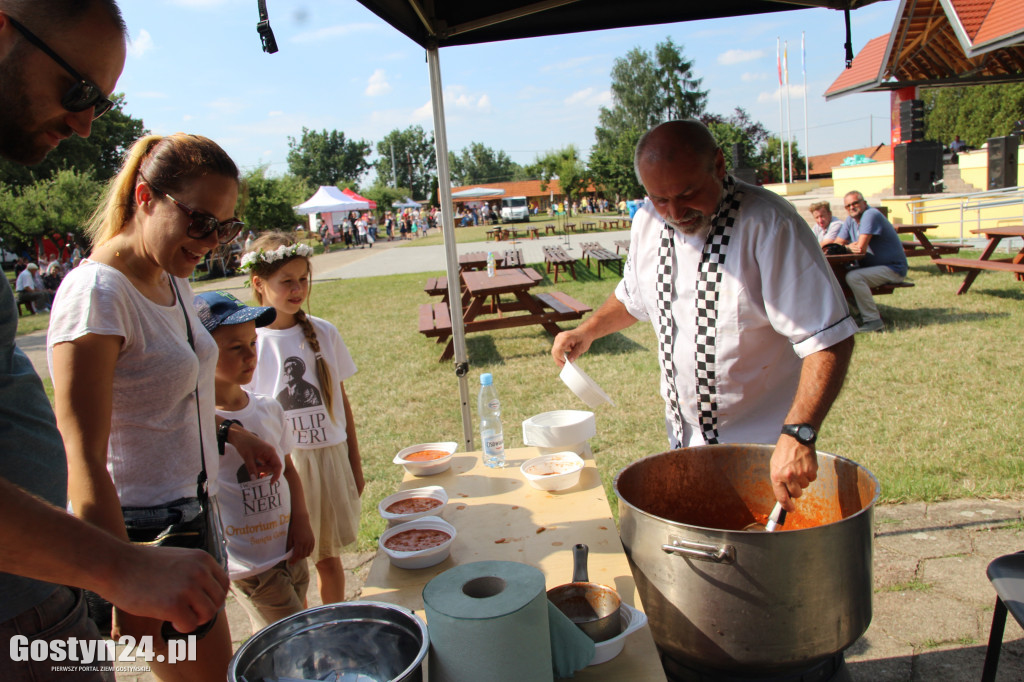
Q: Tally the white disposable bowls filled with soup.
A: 3